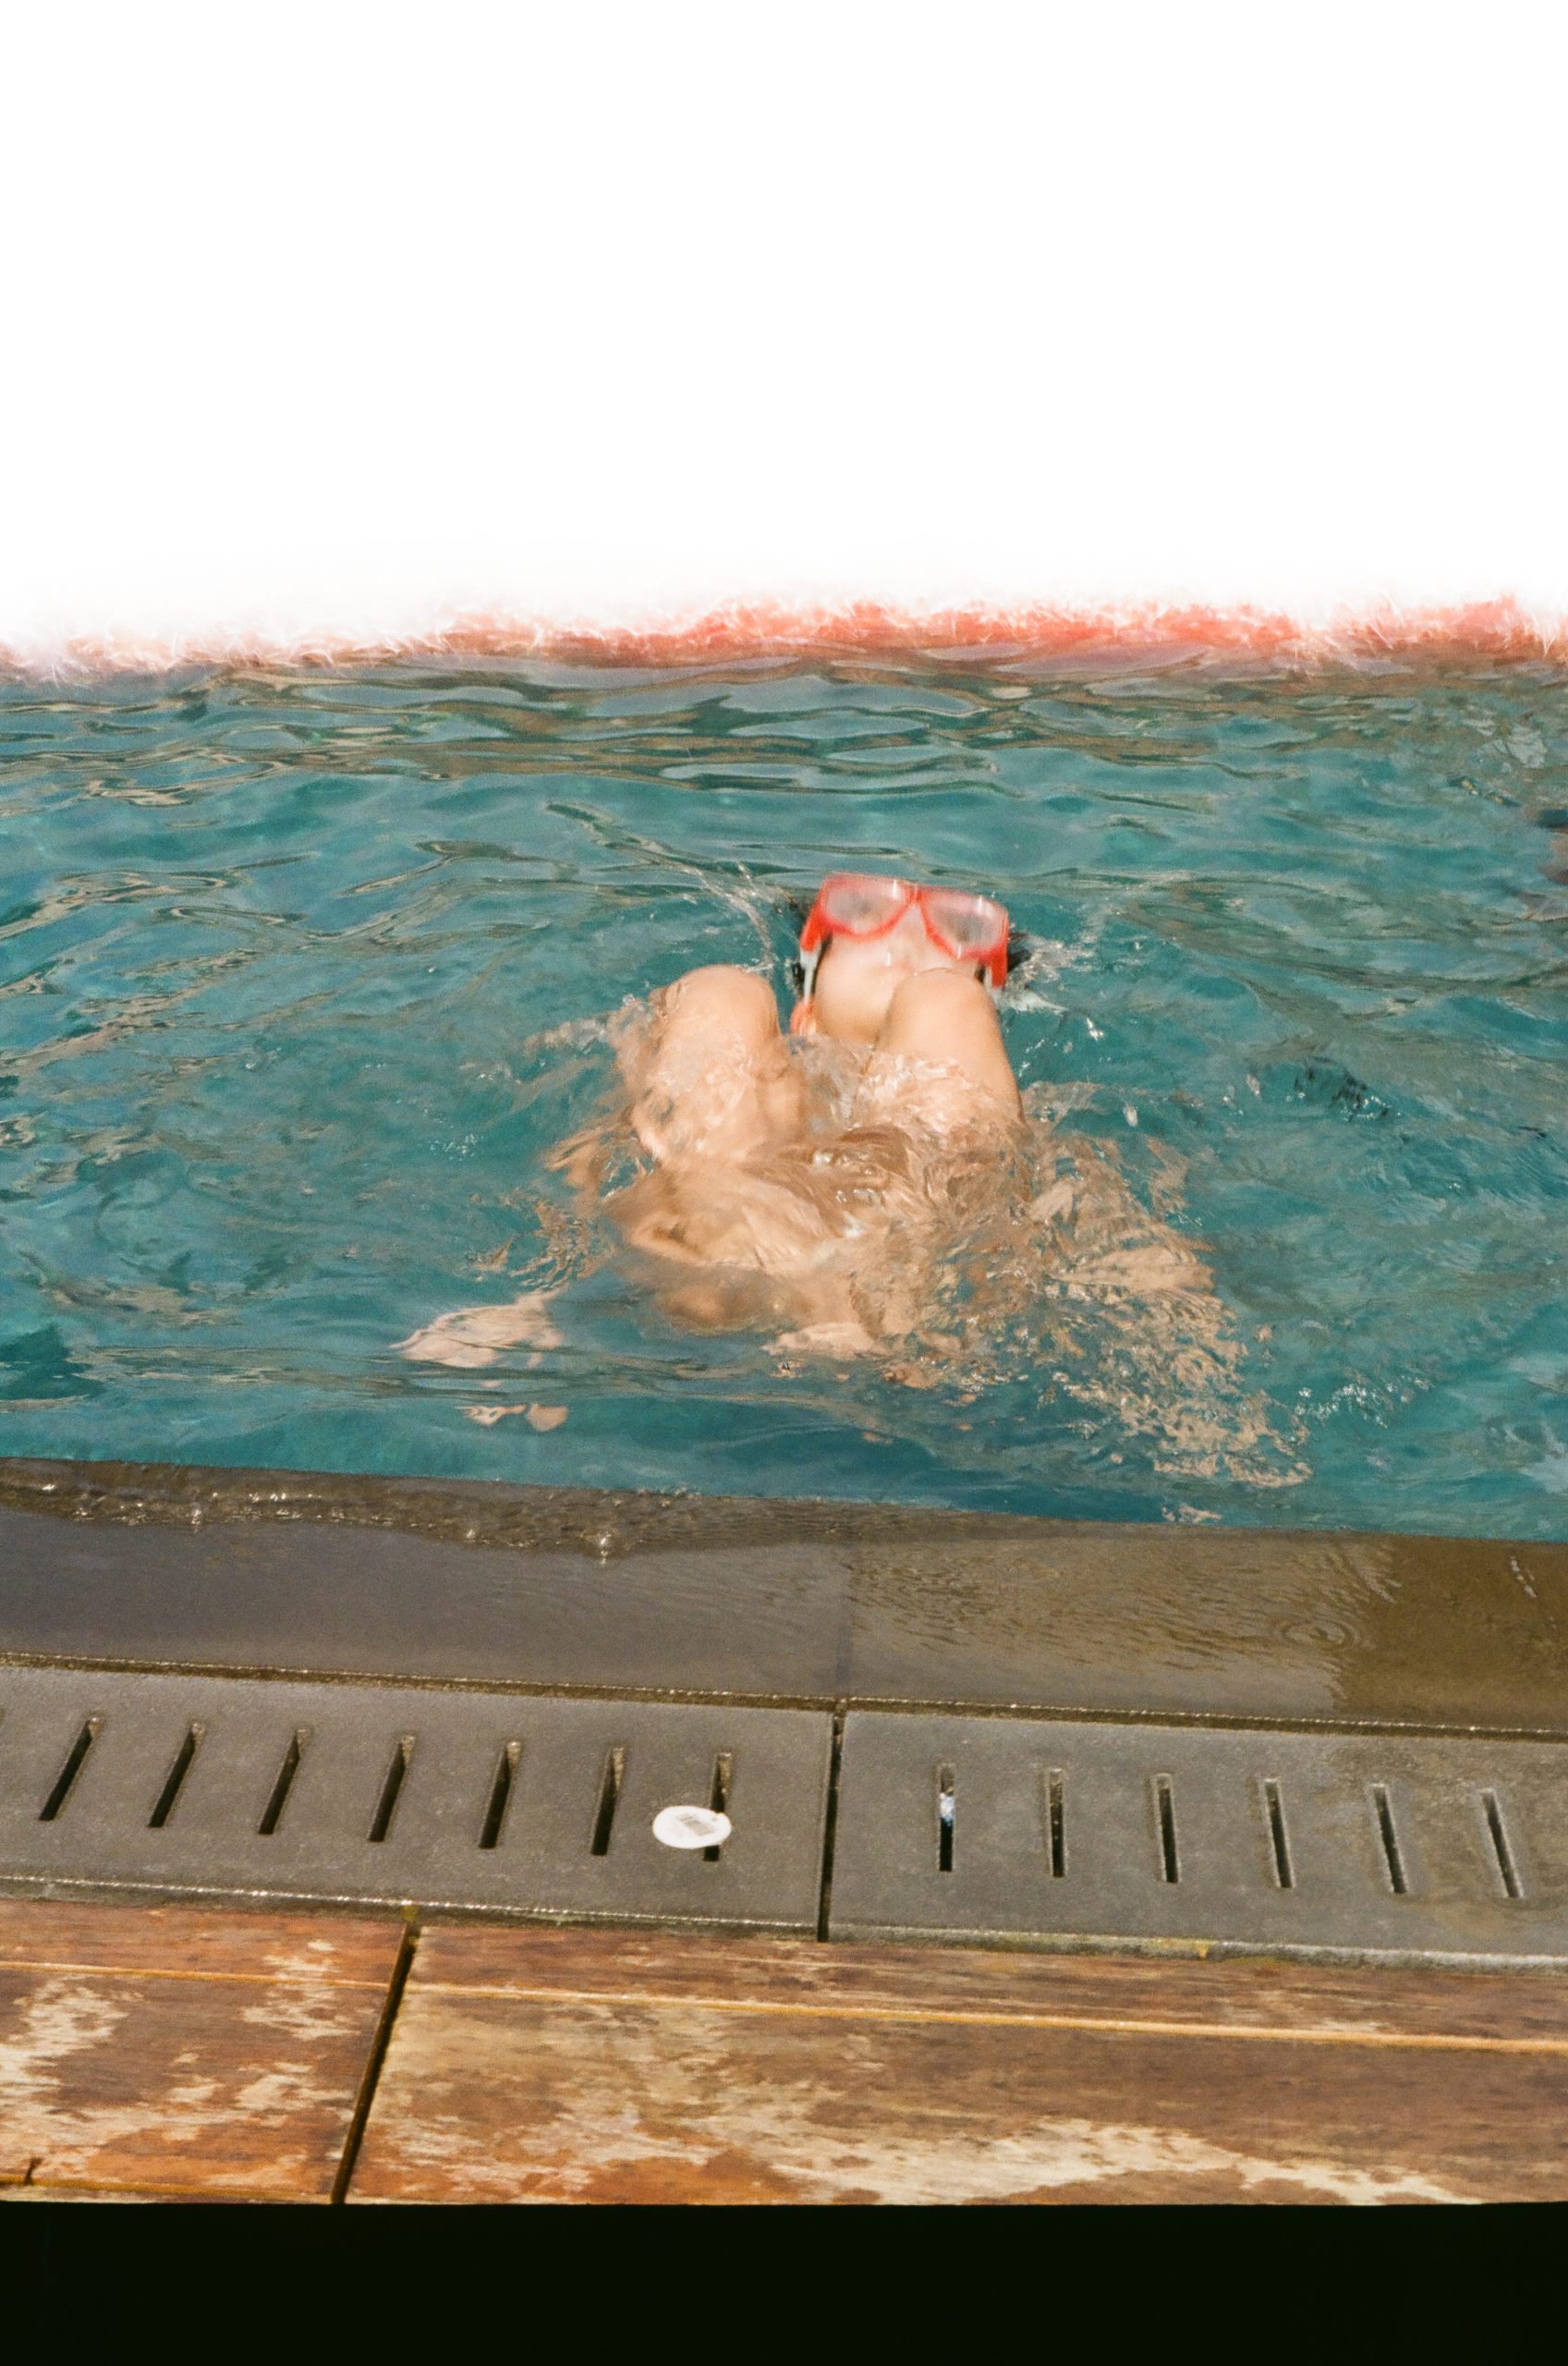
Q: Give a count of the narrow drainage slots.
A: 13